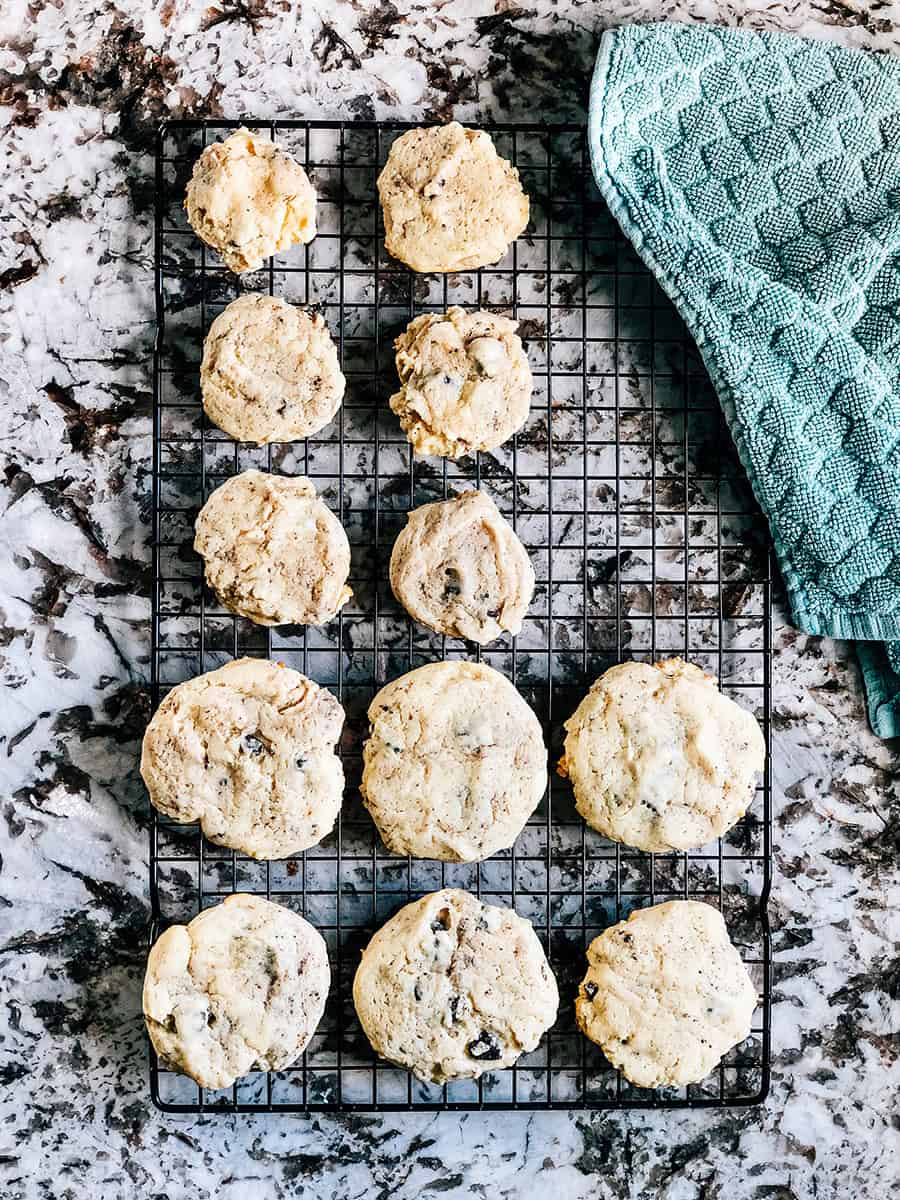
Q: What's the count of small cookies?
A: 6